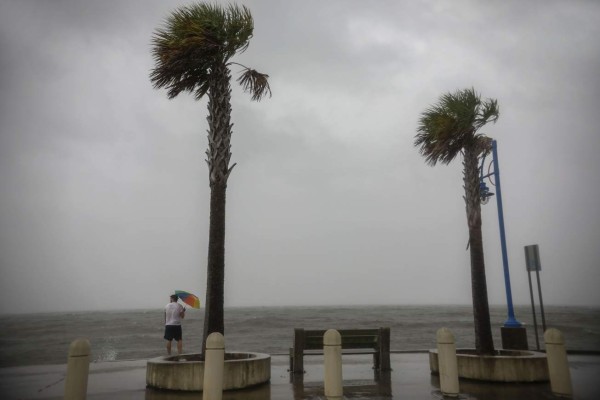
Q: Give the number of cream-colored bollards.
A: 5